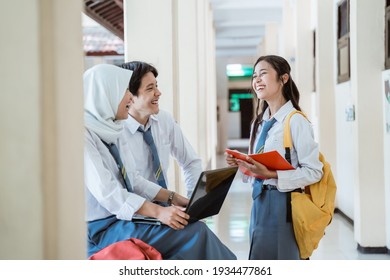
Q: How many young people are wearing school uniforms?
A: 3